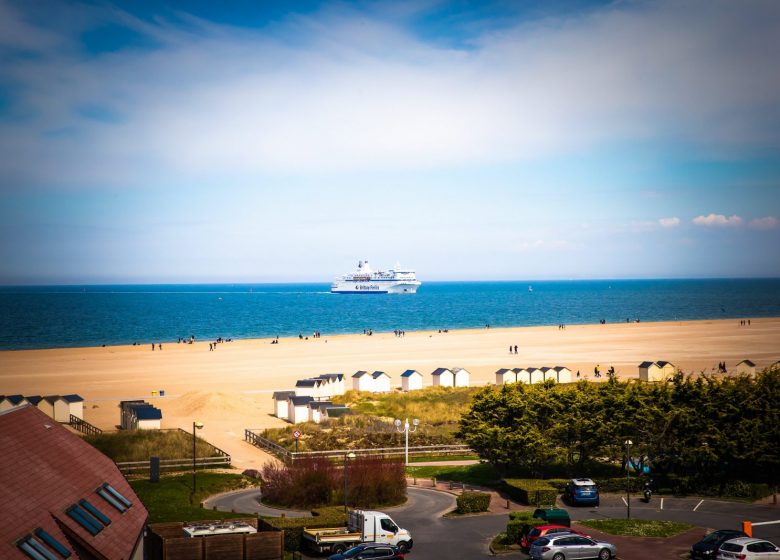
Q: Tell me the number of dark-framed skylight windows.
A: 8